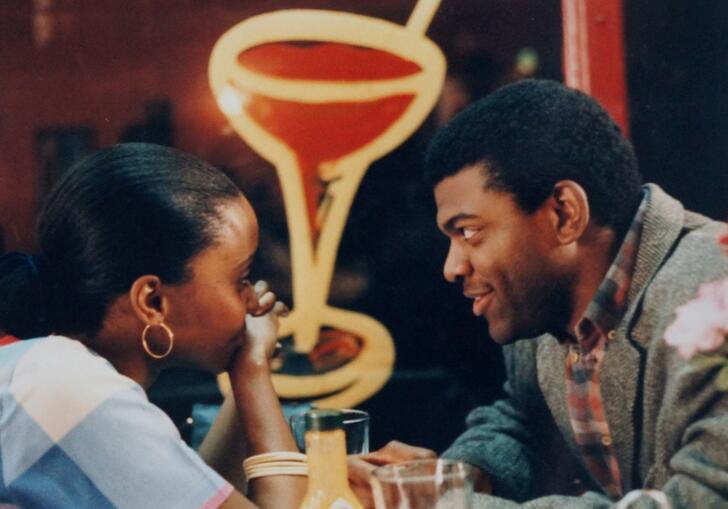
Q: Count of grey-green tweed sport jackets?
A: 1